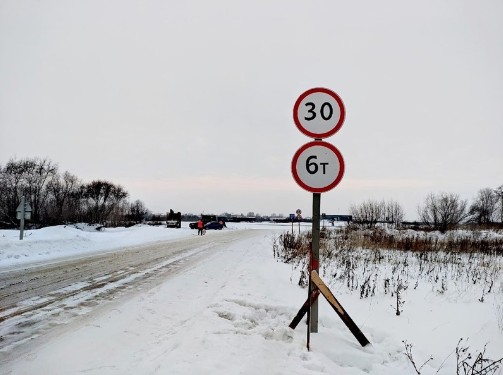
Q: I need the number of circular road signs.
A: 2